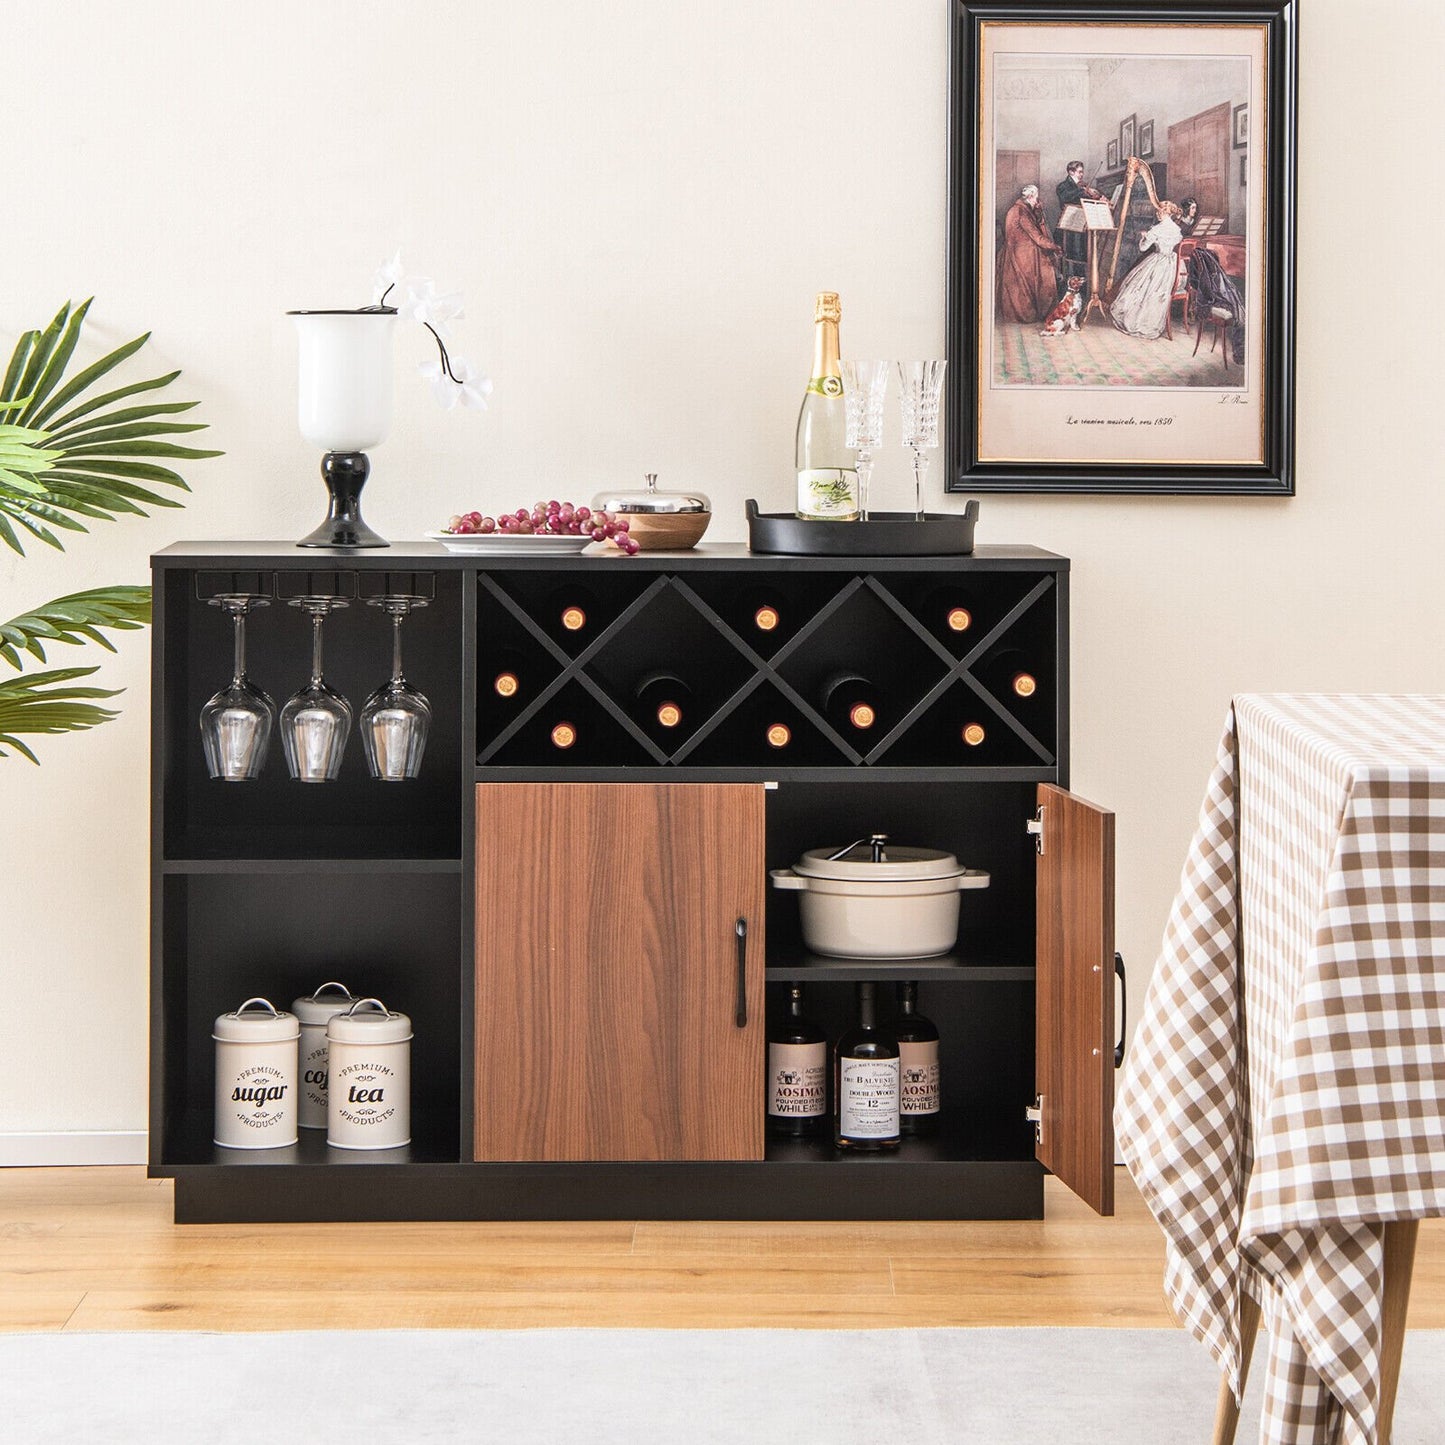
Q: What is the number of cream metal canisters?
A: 3